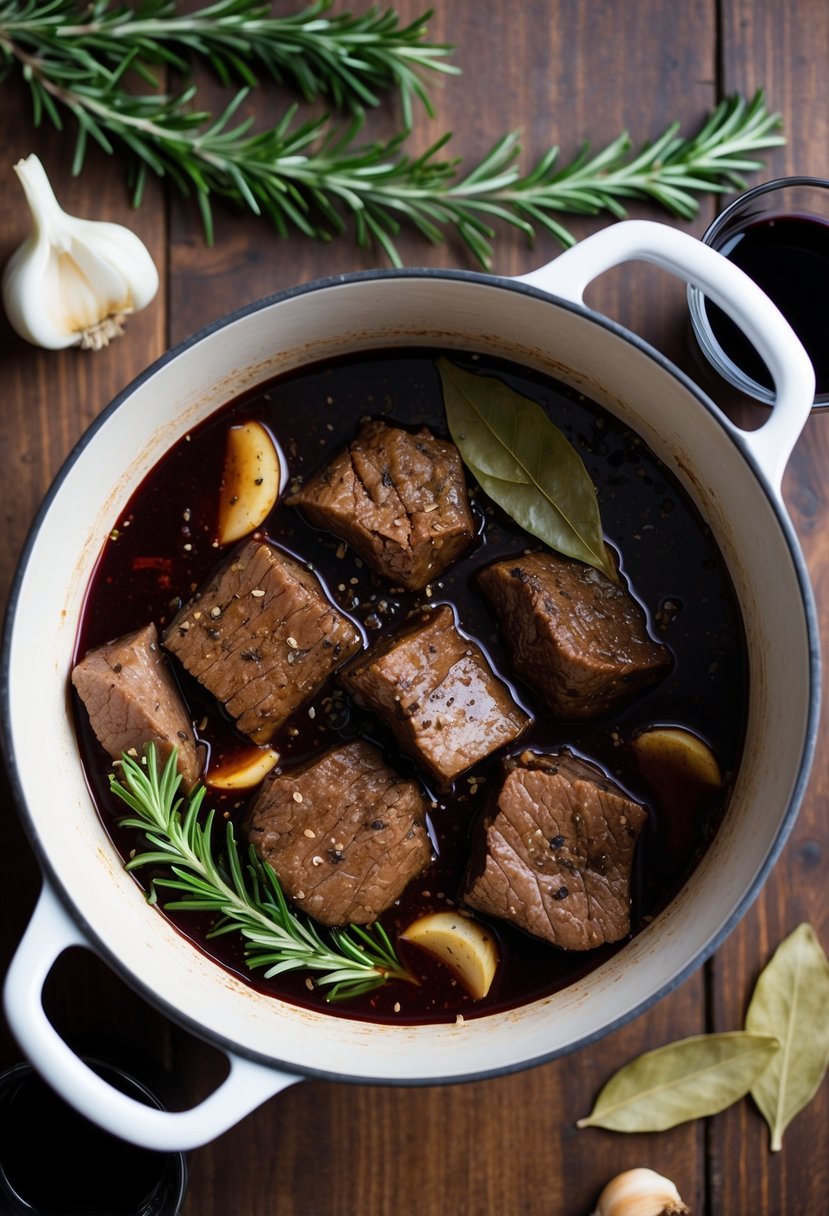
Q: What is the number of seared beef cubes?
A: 7